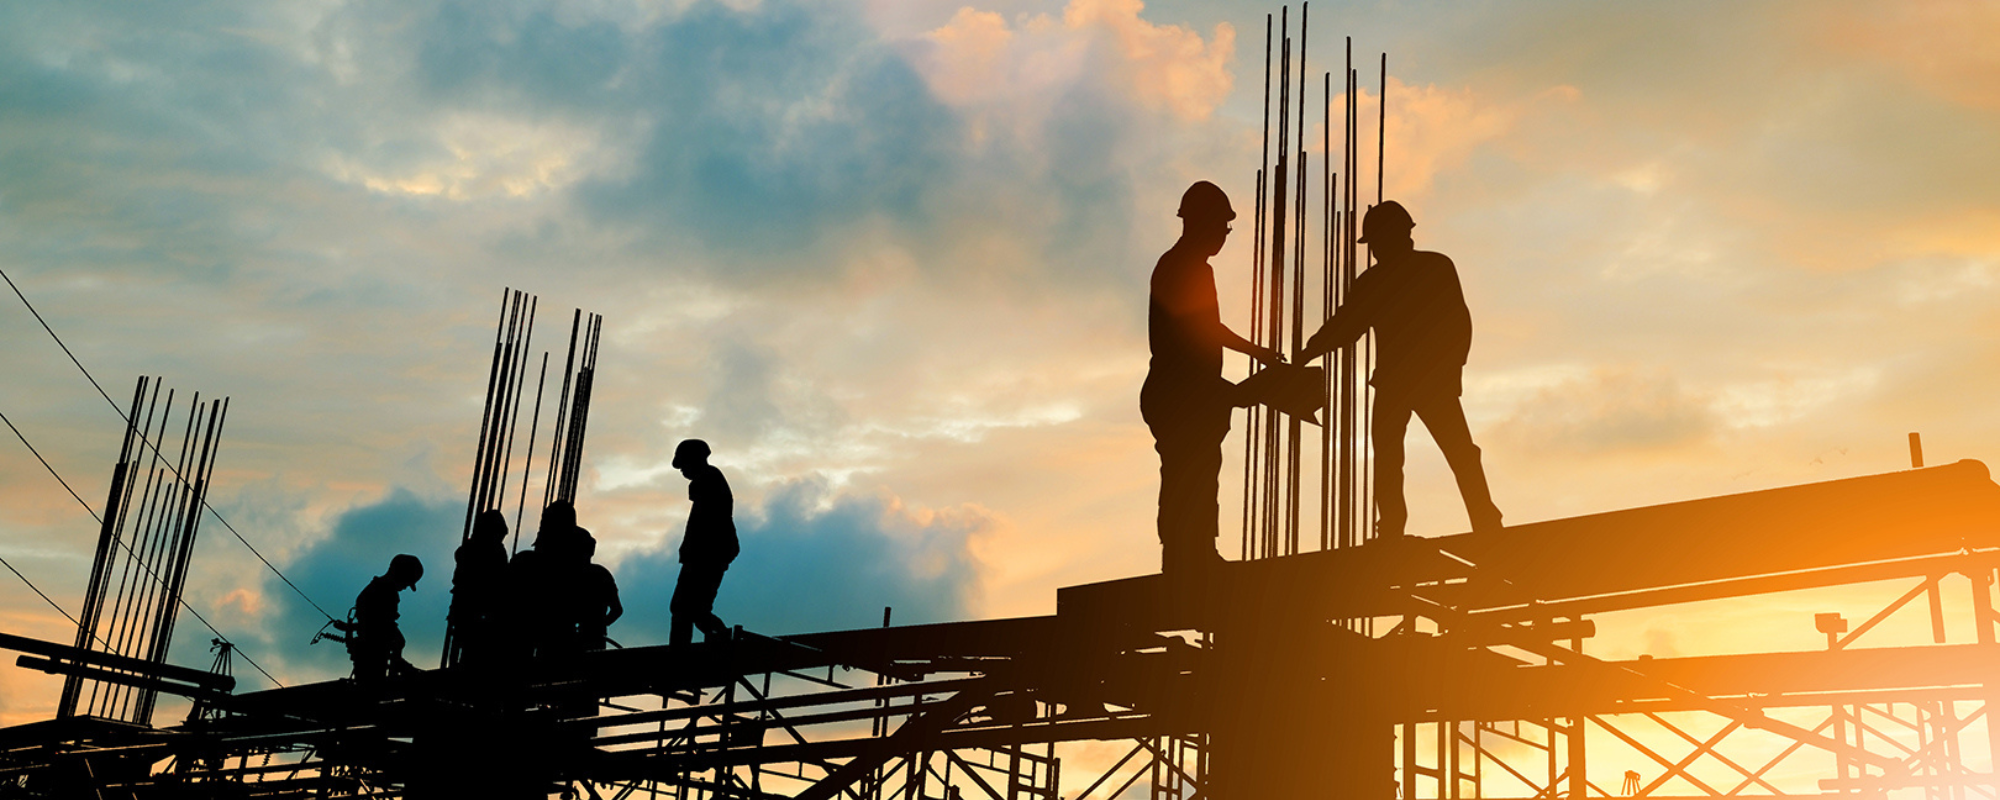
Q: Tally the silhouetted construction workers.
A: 7